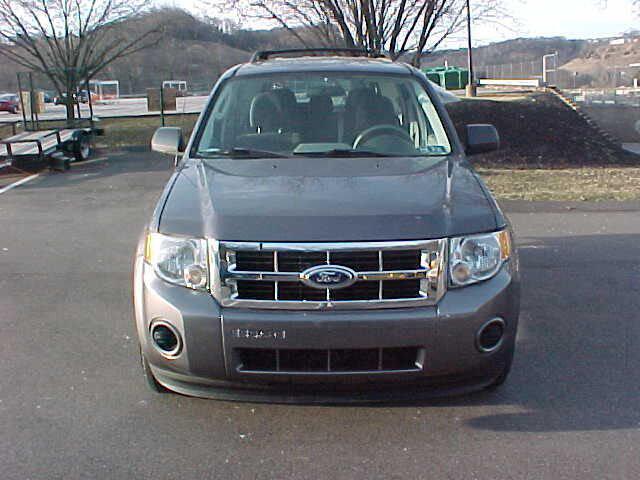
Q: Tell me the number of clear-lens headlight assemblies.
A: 2